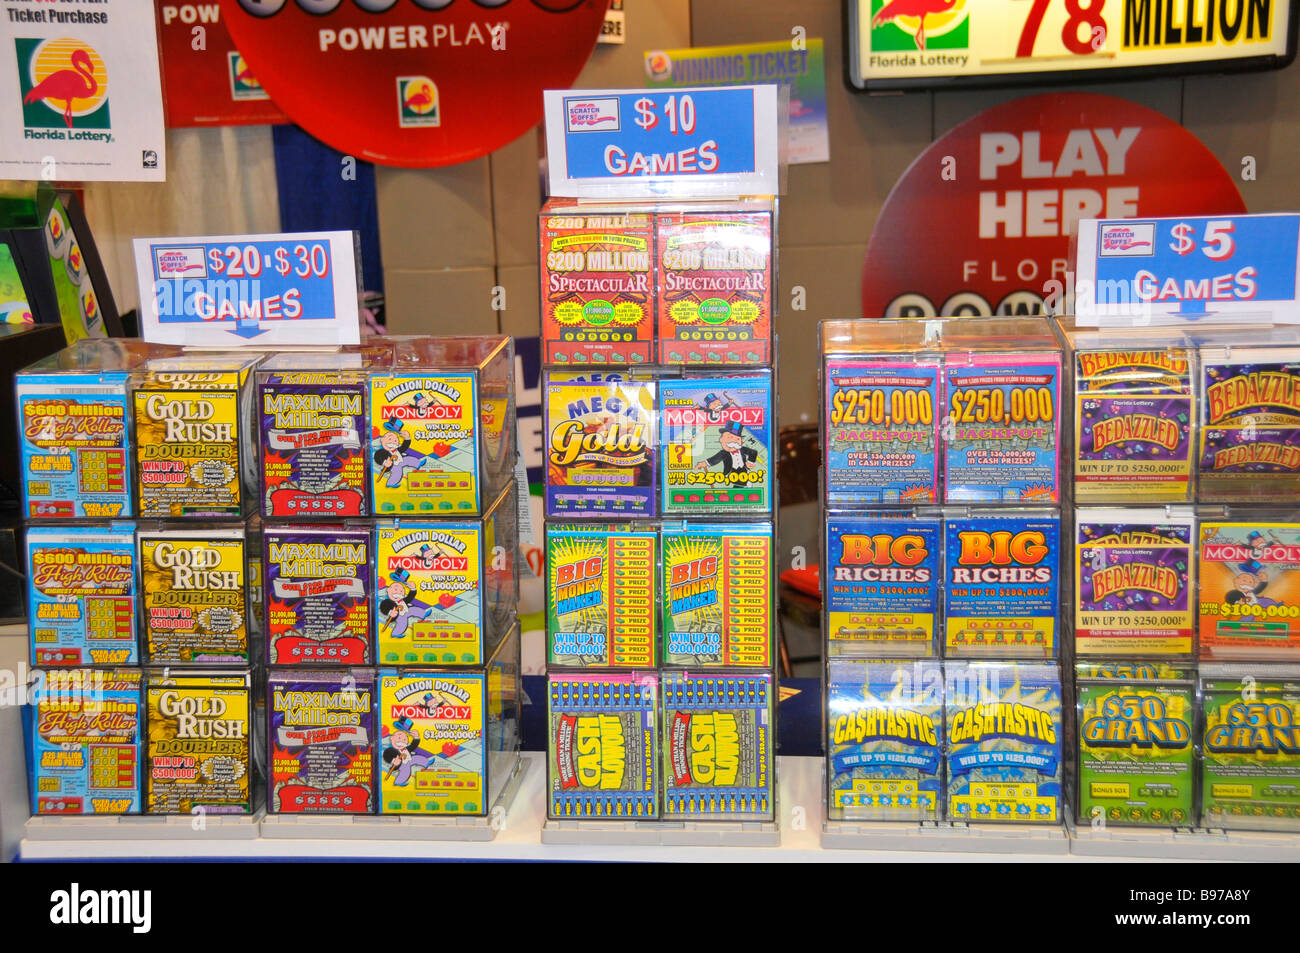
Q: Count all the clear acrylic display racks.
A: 5